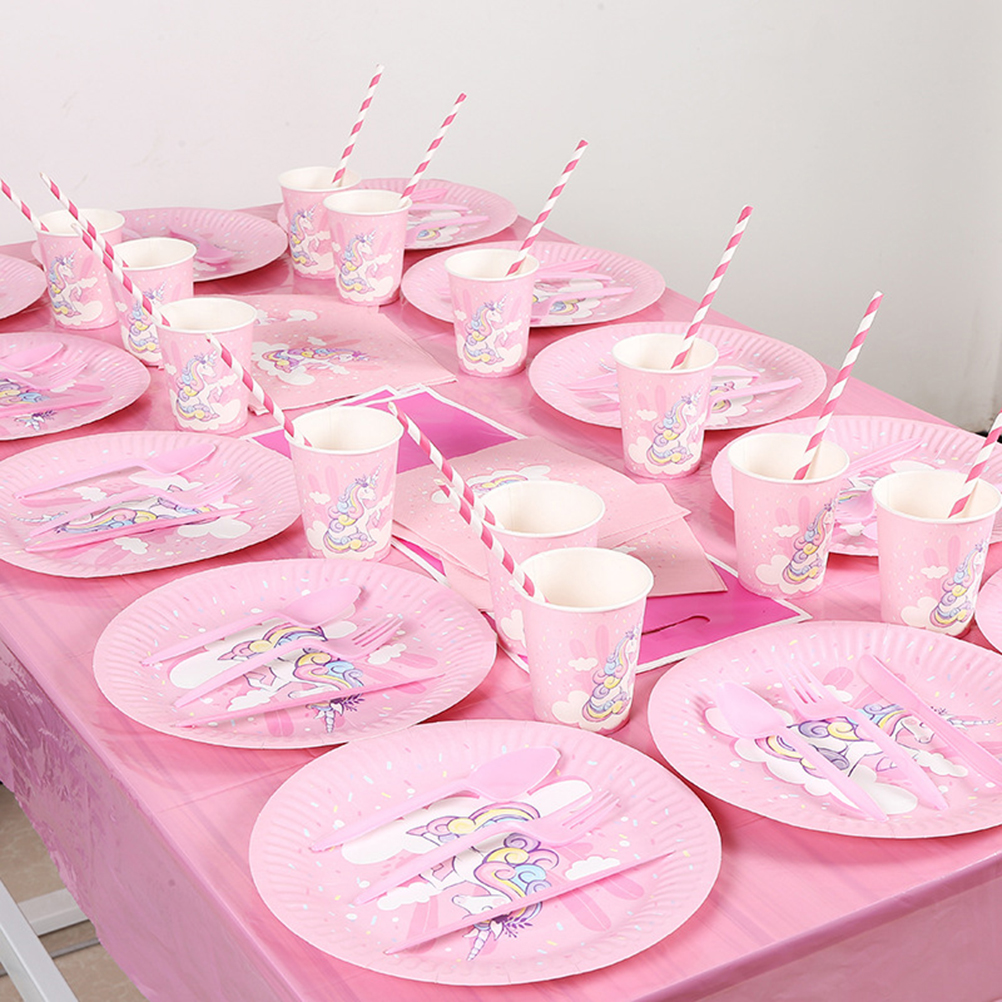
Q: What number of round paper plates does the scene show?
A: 12